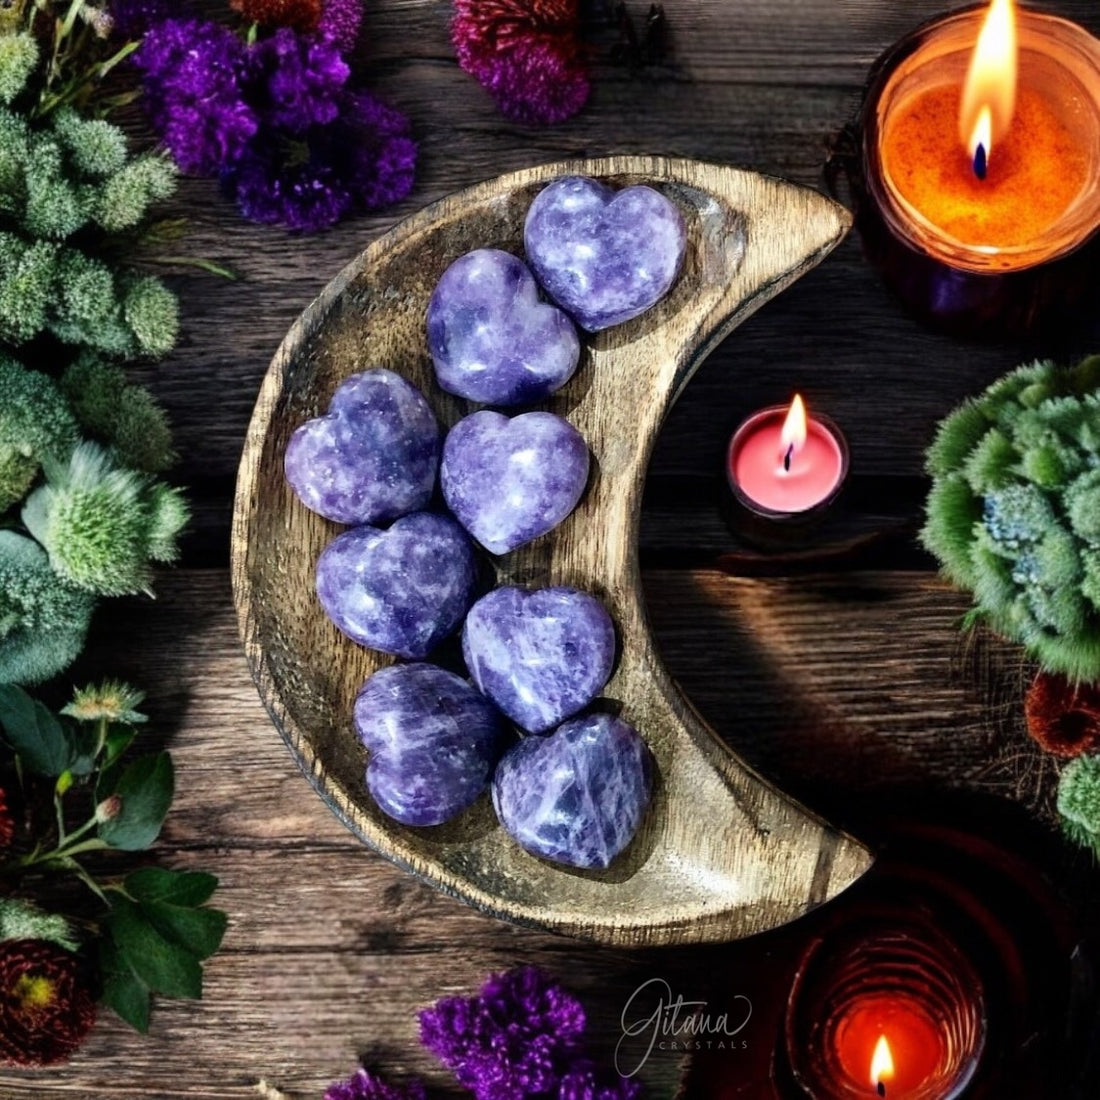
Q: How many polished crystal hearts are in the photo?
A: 8